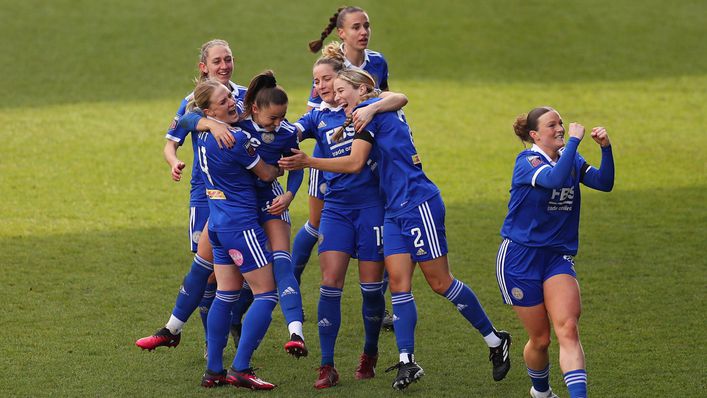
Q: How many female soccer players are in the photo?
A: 7